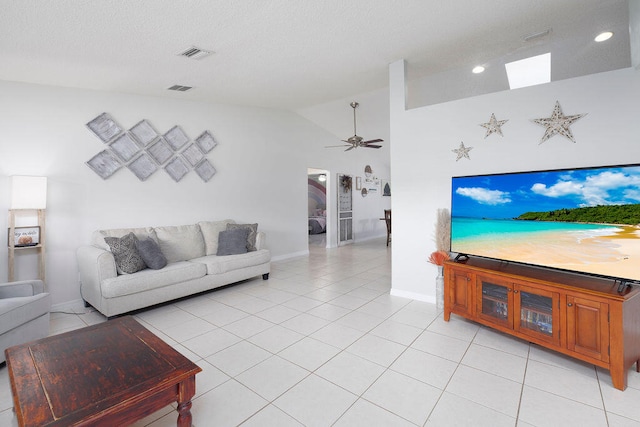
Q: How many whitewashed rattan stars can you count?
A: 3